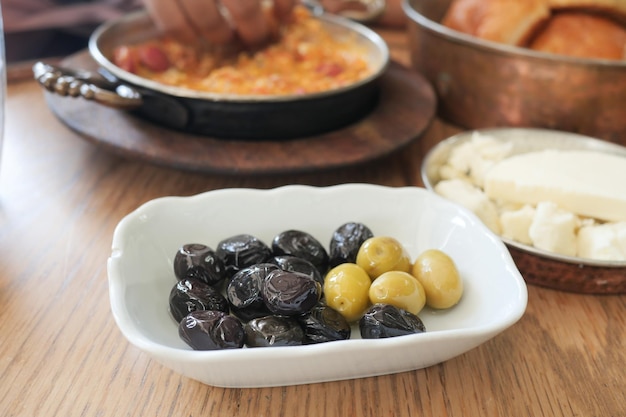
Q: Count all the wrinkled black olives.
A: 12